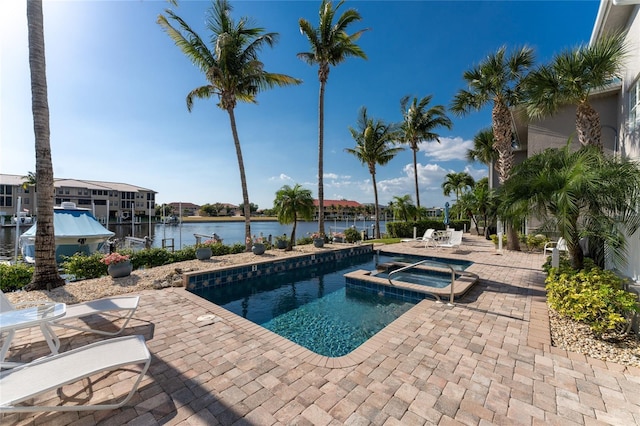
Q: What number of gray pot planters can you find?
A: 6